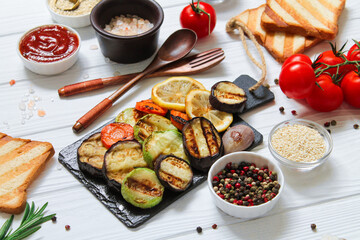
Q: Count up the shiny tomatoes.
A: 7